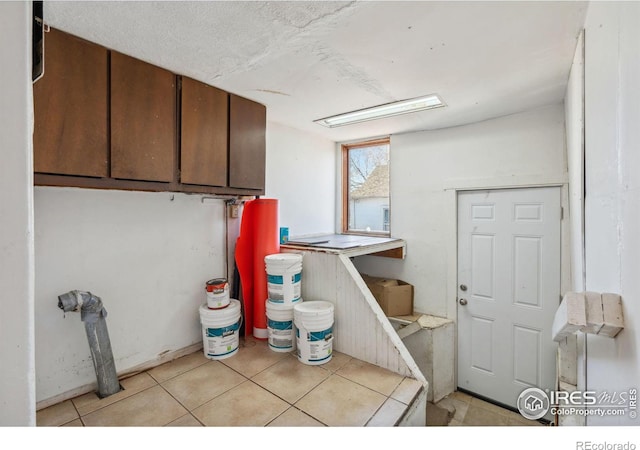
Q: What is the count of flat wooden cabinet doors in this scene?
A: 4